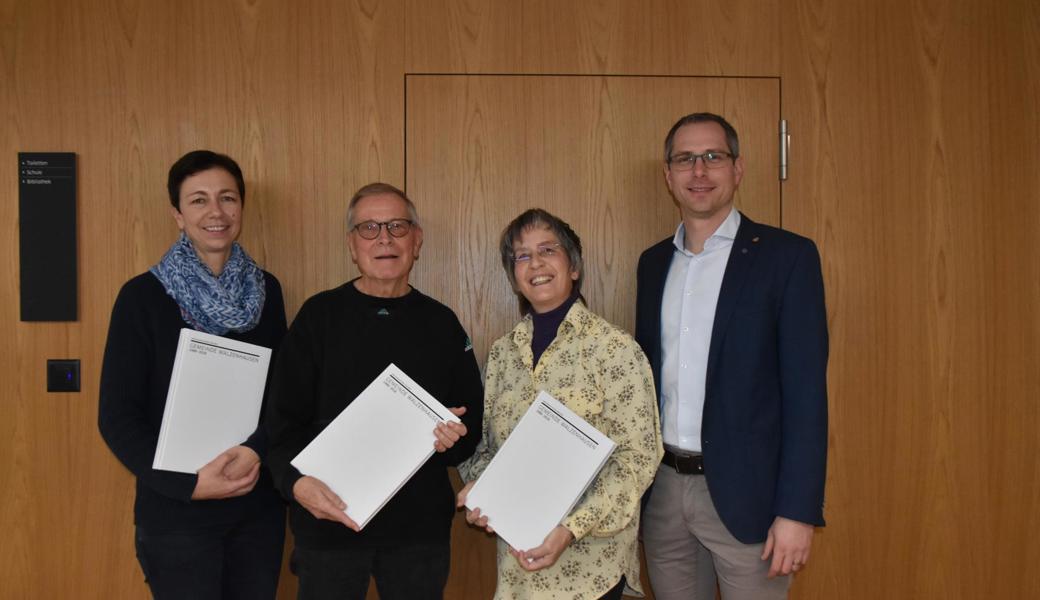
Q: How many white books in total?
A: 3